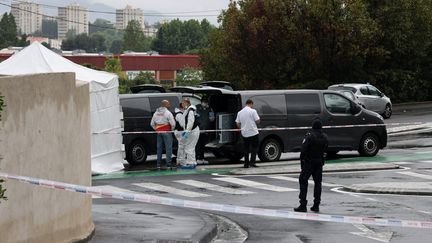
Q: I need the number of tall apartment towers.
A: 3